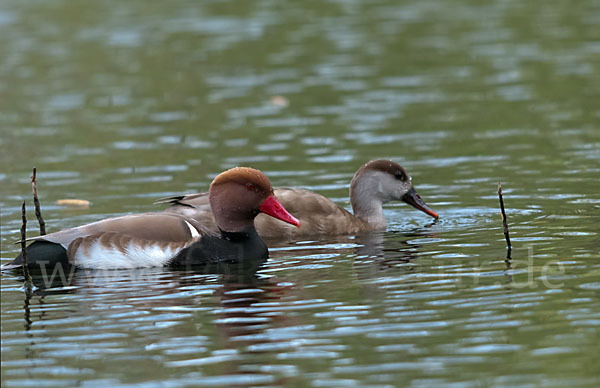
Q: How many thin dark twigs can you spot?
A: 3